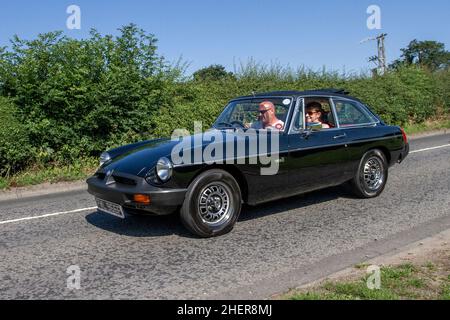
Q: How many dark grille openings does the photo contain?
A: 2